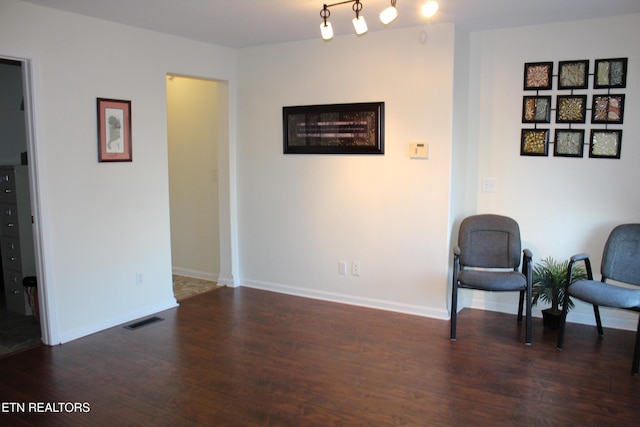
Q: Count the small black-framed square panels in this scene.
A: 9